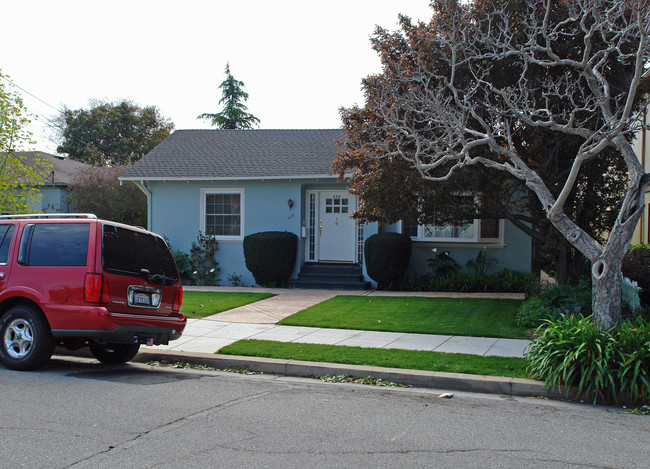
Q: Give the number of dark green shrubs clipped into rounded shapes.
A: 2